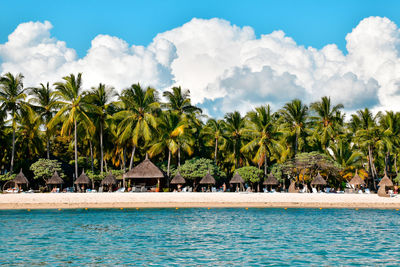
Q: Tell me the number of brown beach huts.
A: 12